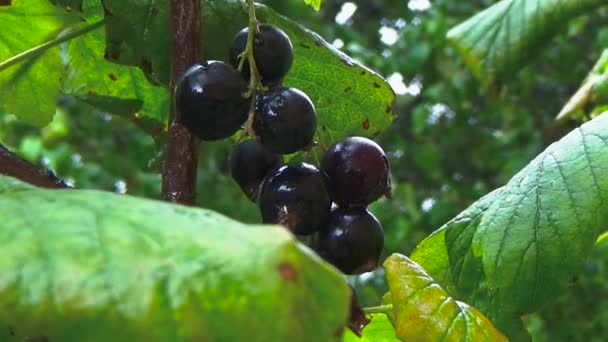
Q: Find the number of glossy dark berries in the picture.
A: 7